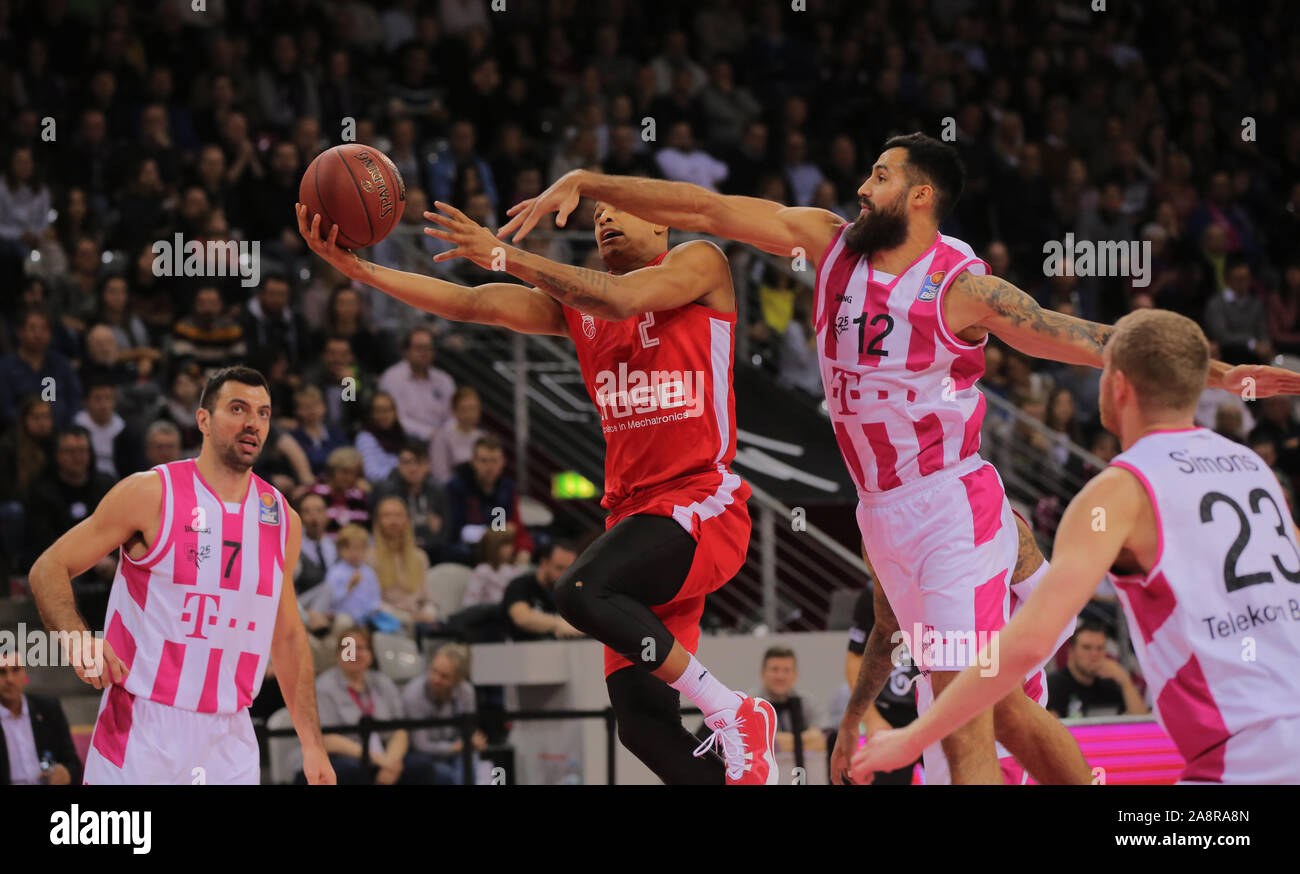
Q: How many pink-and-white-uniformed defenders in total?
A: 3